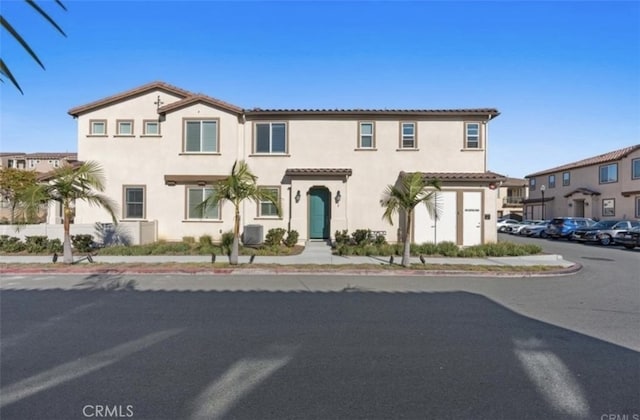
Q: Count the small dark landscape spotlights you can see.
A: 6